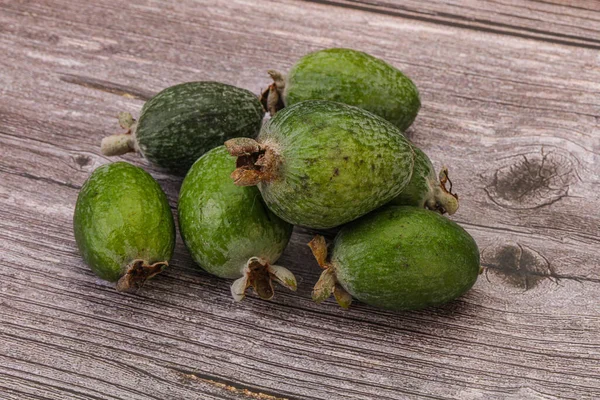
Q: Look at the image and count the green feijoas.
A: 7